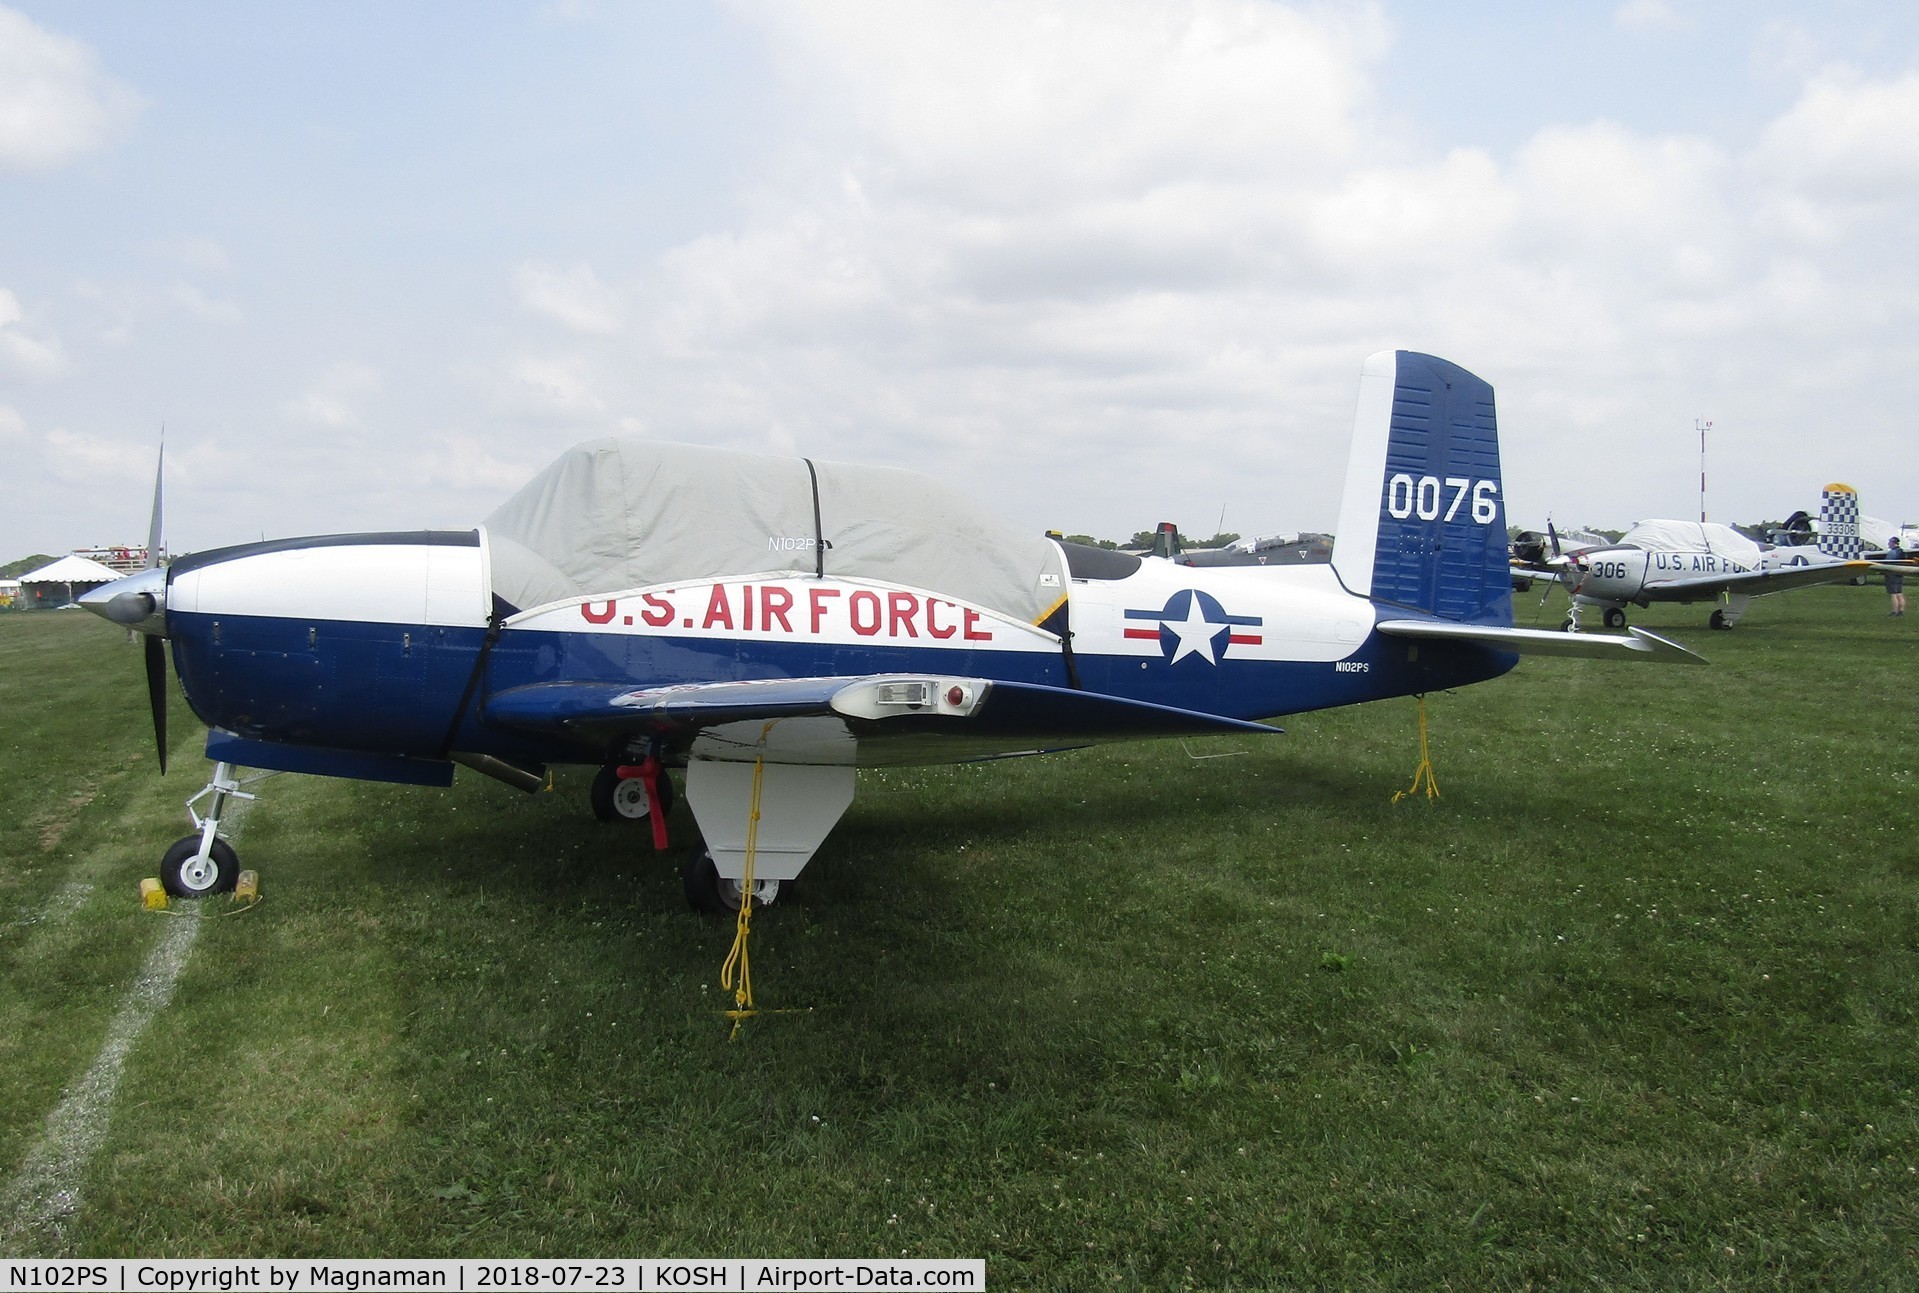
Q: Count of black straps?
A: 3